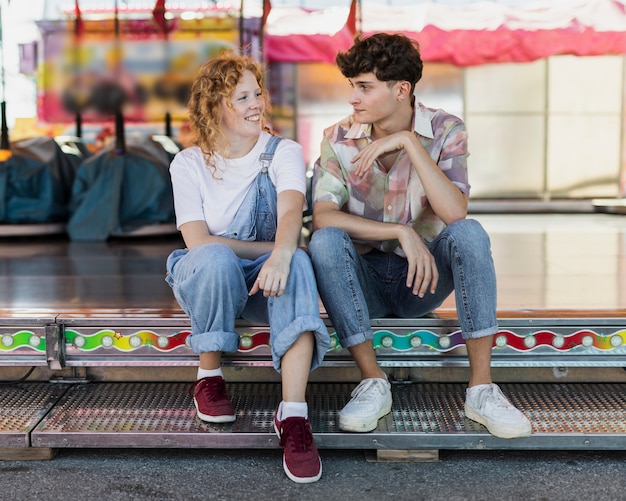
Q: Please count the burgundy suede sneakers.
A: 2